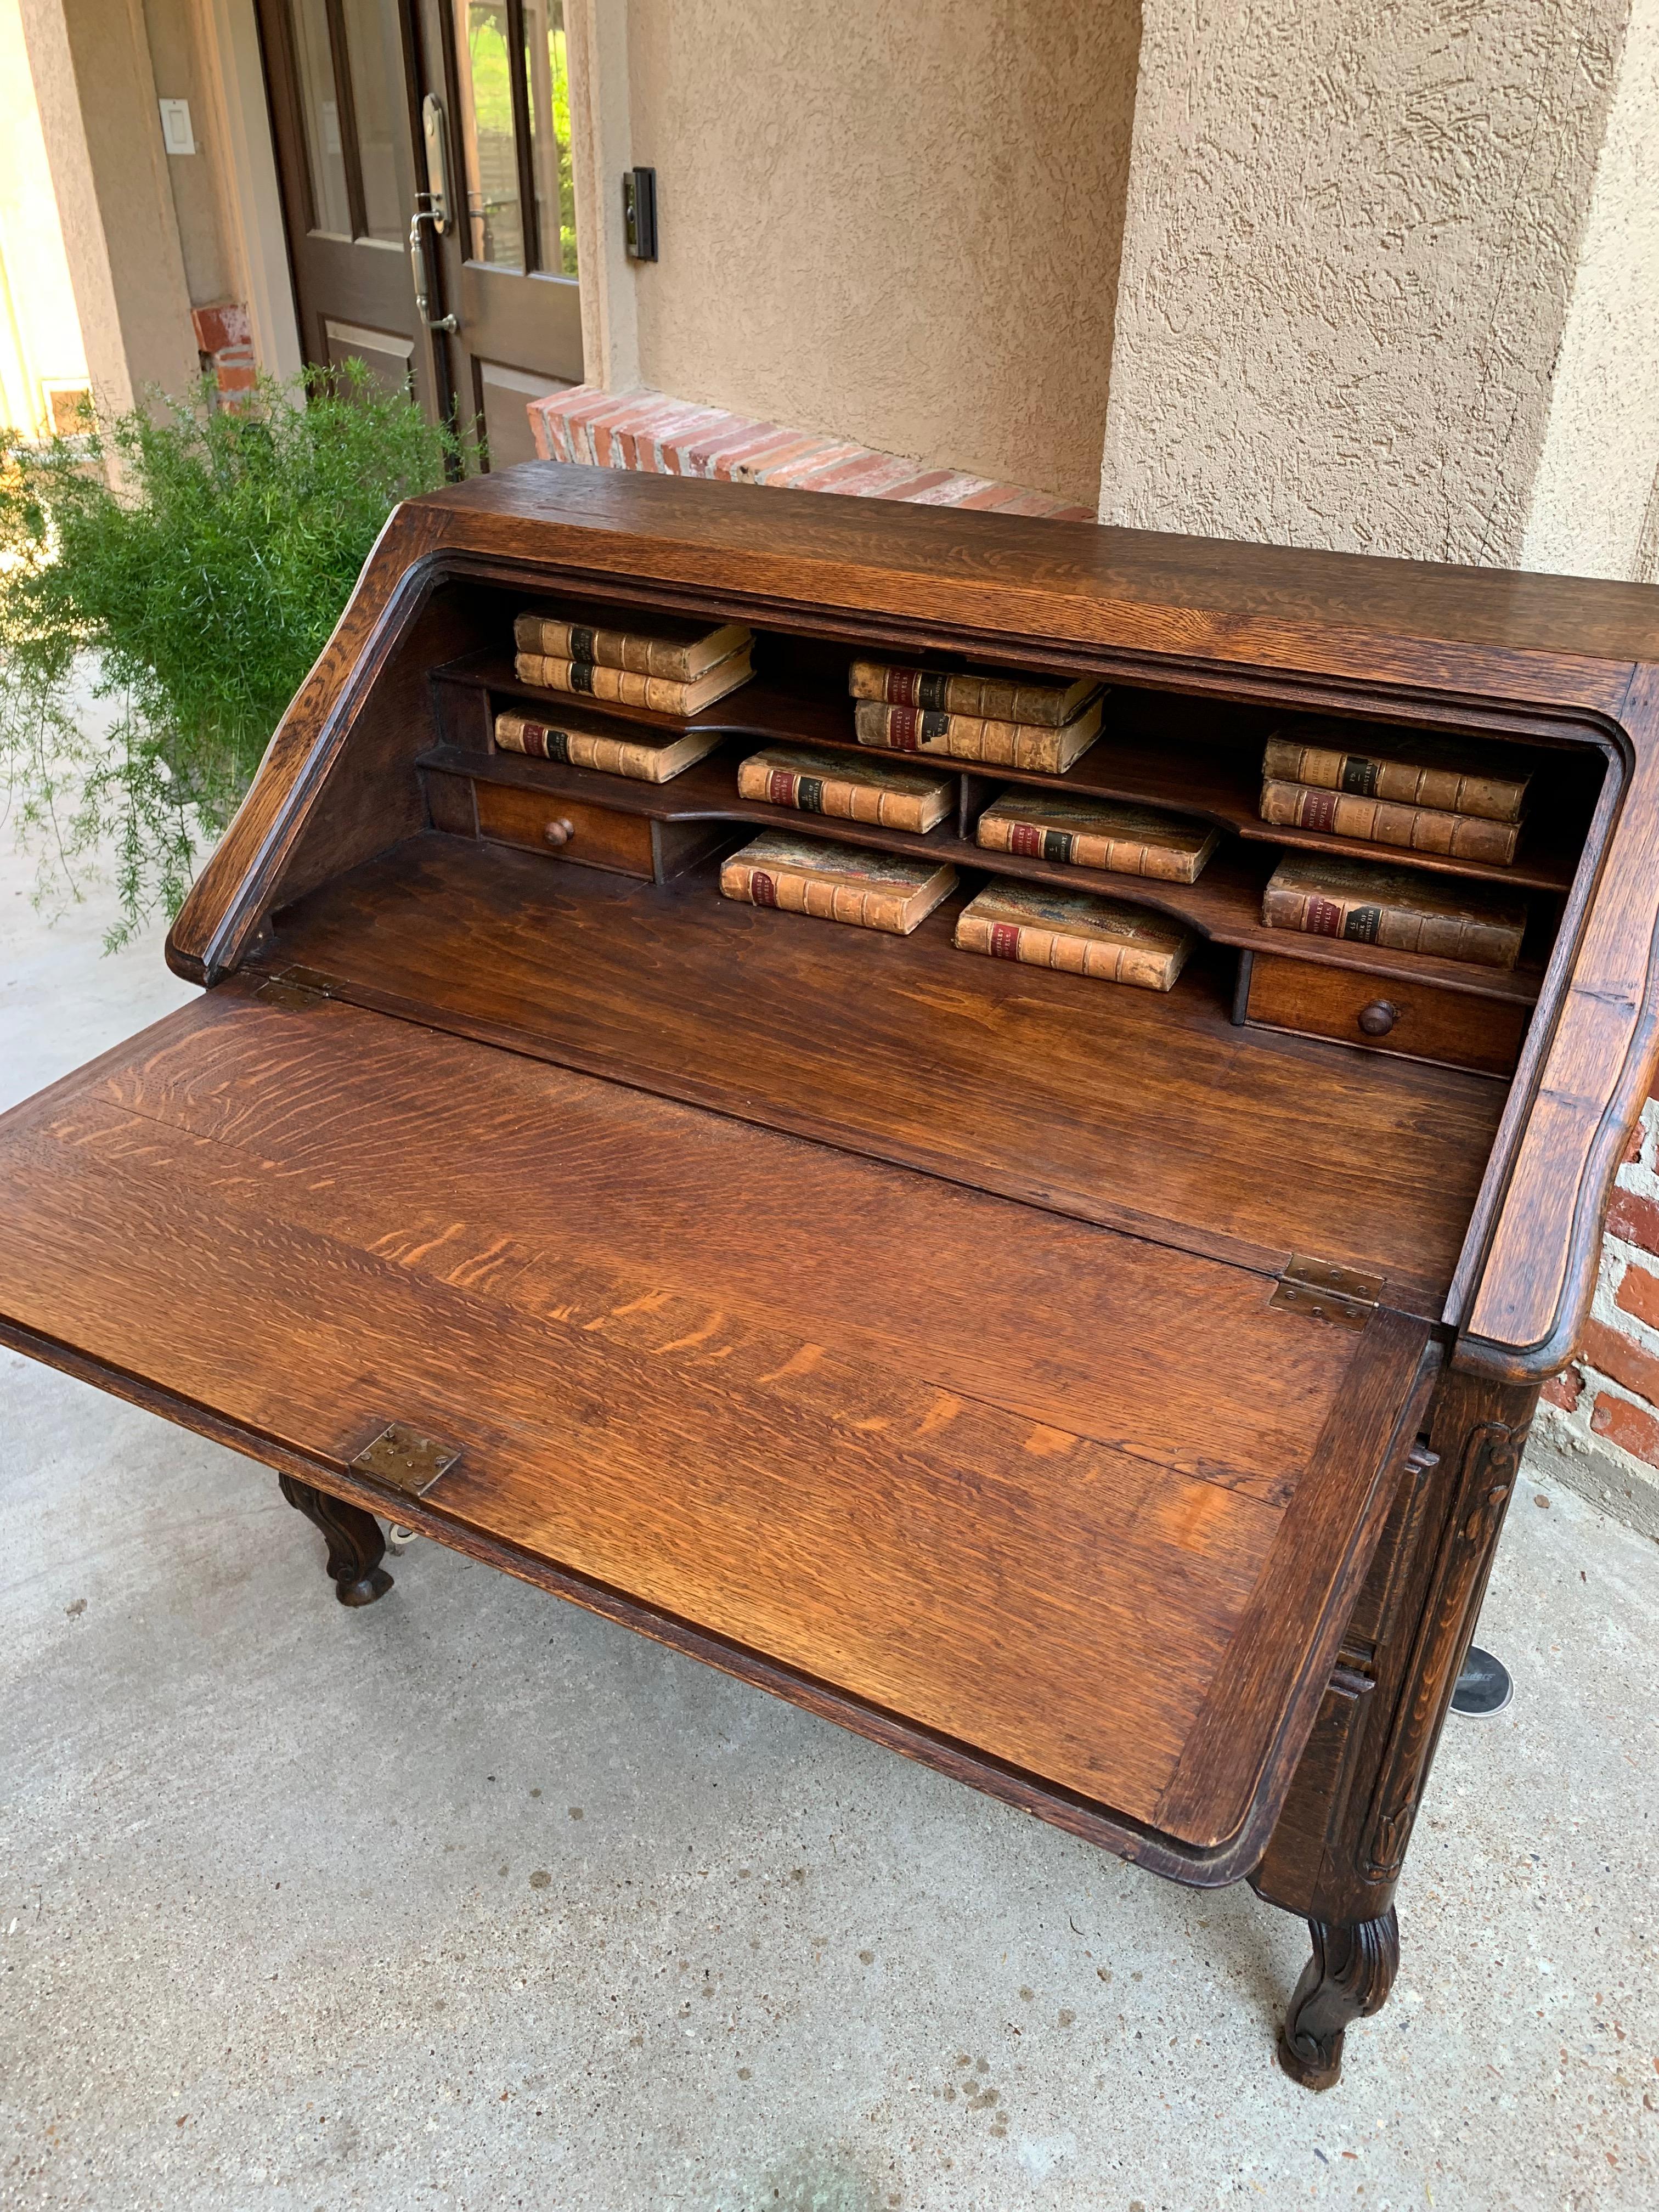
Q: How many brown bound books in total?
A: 12